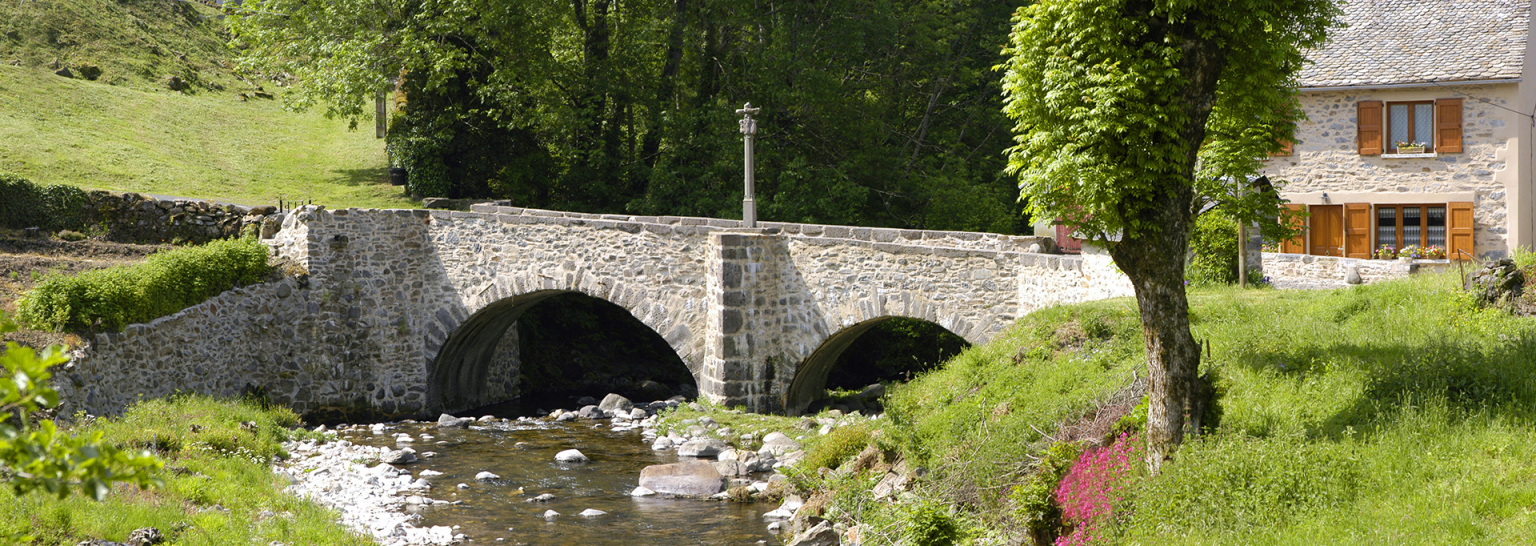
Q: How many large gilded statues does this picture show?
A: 0